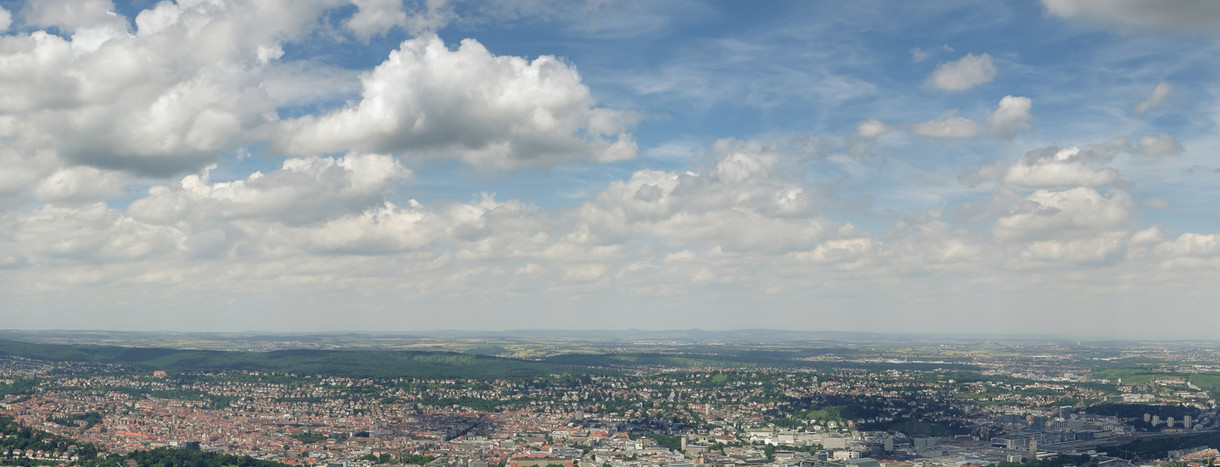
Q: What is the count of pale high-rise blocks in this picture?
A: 4